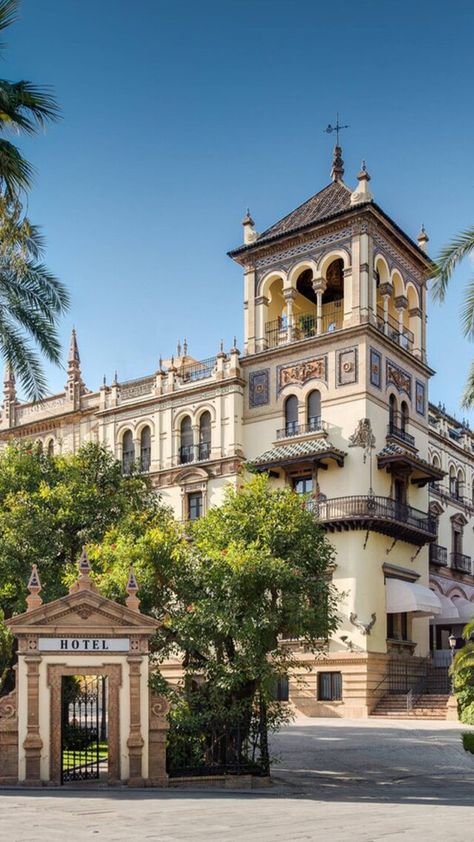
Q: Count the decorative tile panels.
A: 6